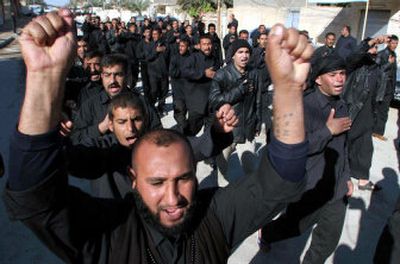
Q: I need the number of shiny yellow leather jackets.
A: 0